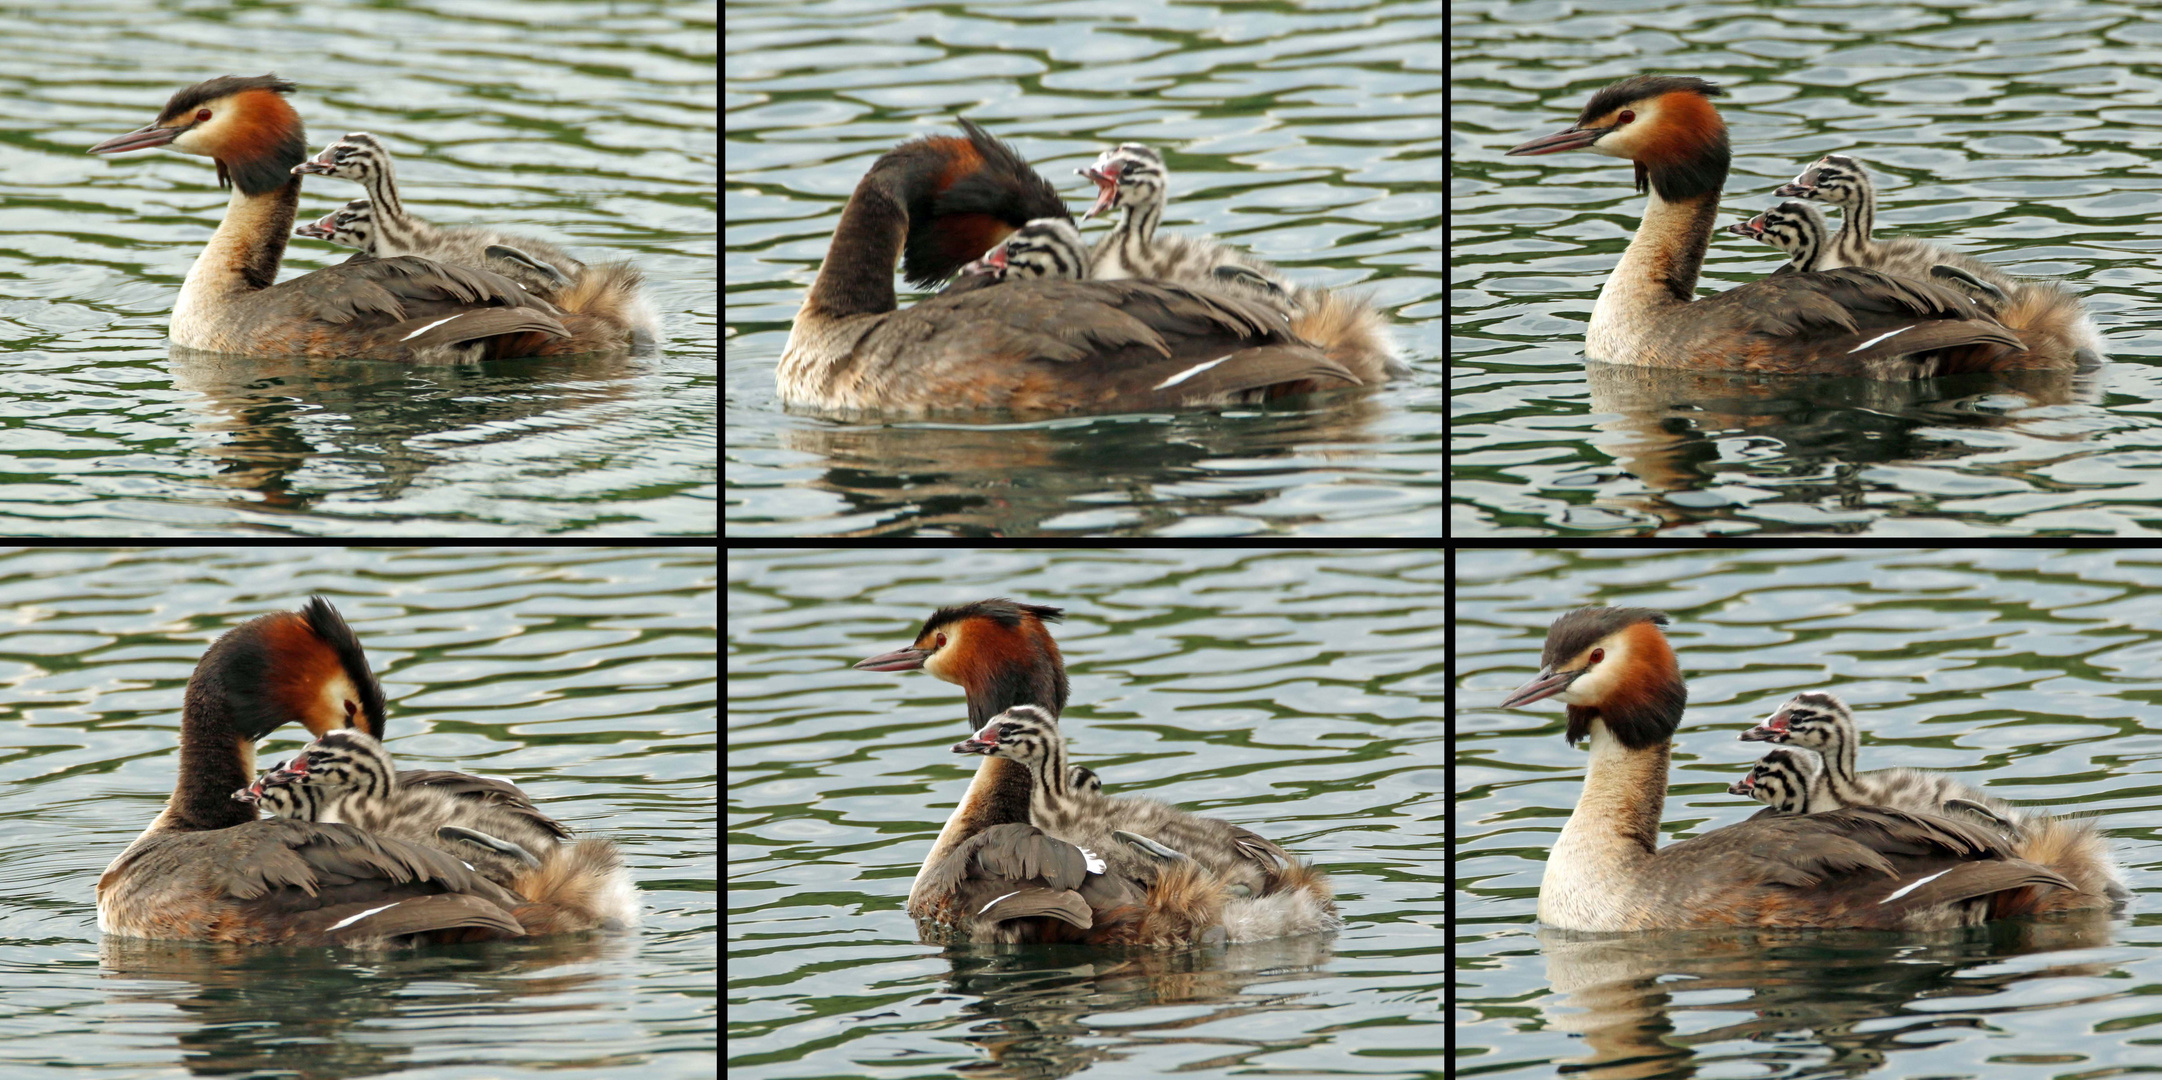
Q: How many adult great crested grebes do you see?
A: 6